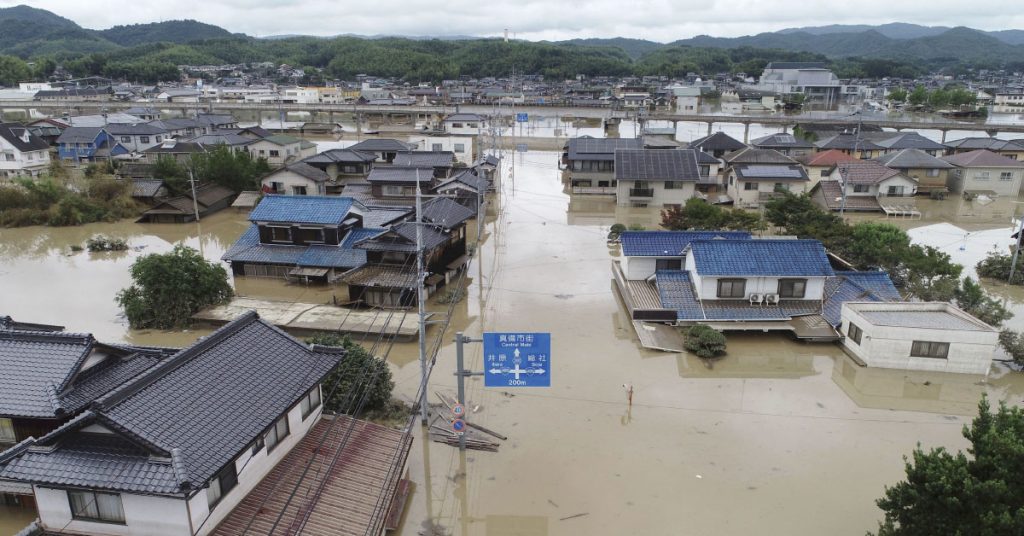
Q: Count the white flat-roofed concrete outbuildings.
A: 1